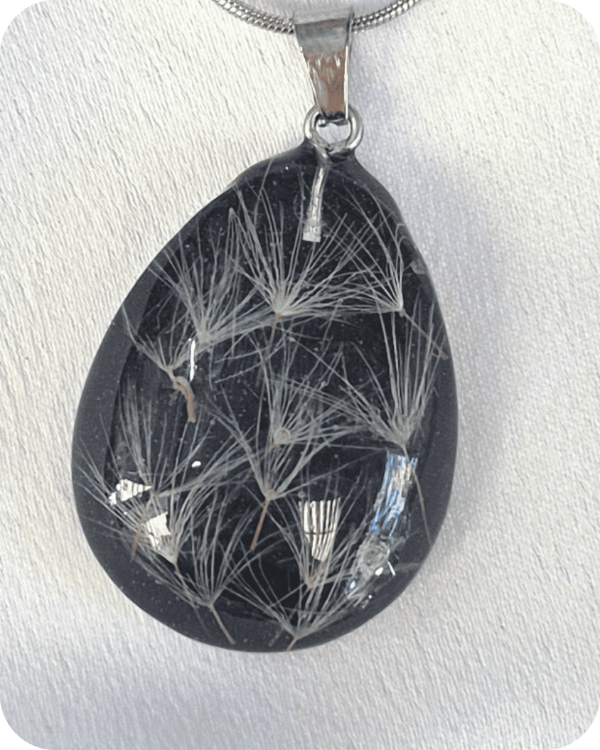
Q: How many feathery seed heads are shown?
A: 12